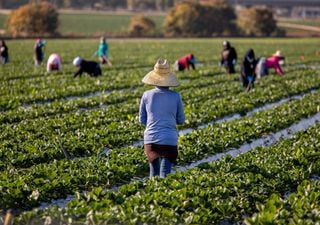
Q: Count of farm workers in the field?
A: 10